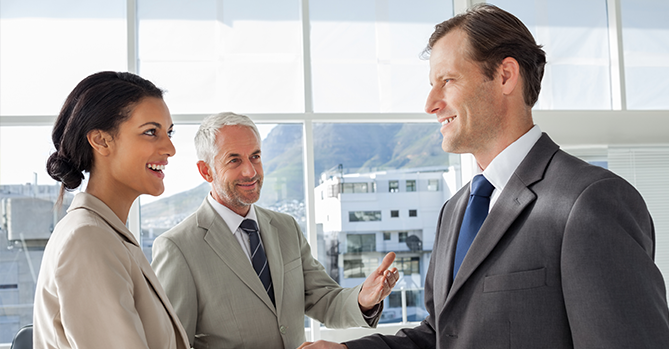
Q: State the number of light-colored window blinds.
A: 1